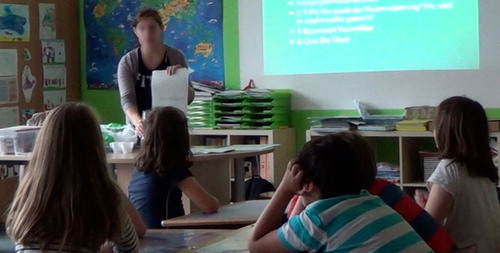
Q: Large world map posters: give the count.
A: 1